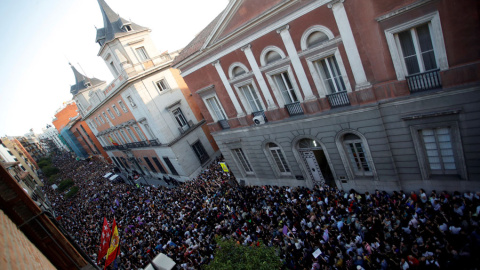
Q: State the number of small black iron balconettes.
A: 5